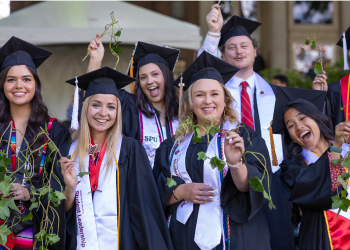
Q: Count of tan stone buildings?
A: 1